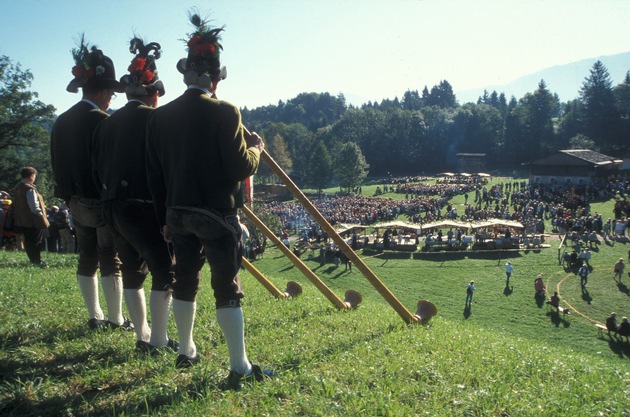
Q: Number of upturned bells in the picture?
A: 3